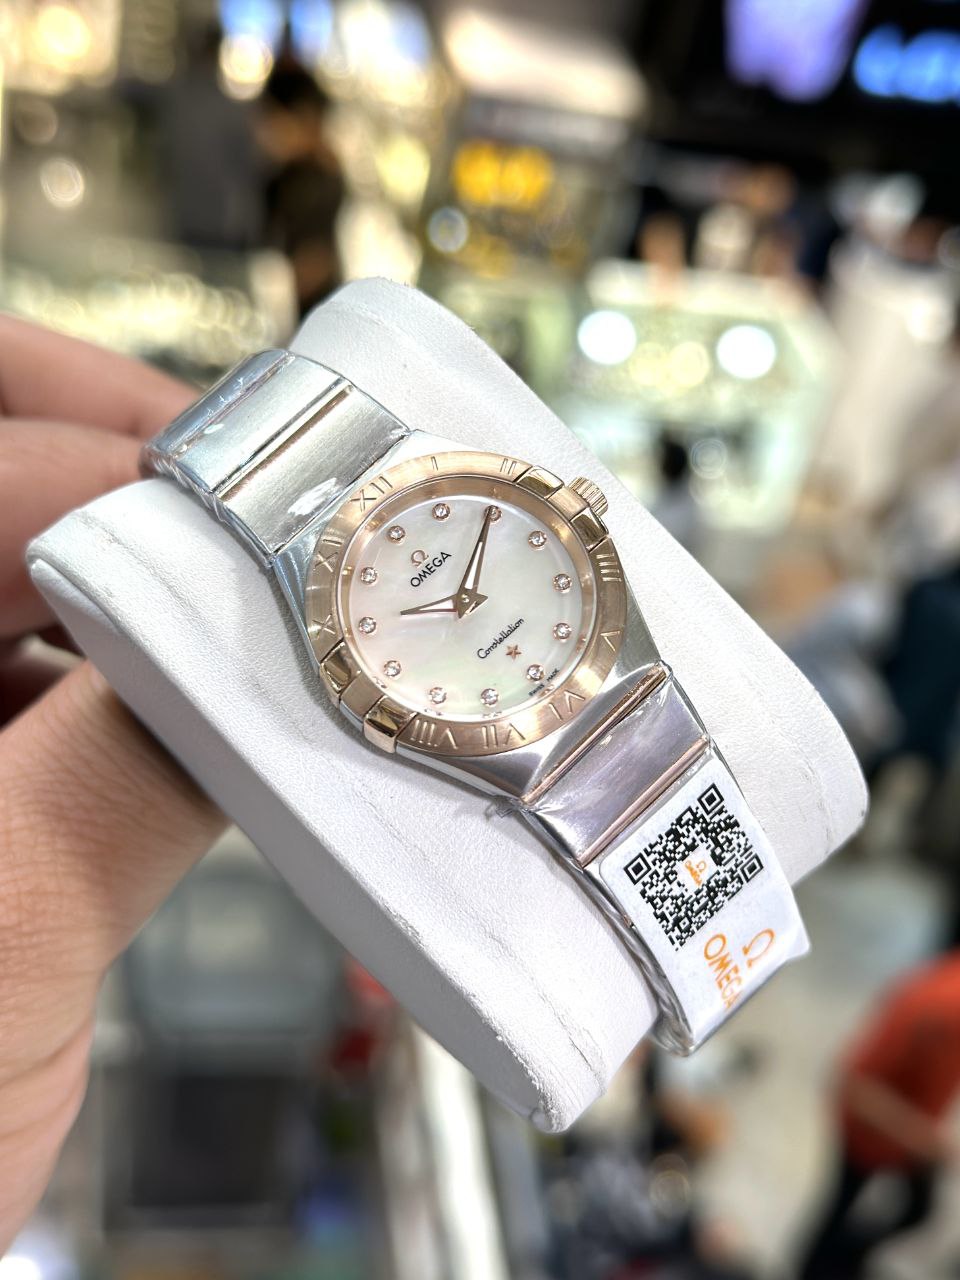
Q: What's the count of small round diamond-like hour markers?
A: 12